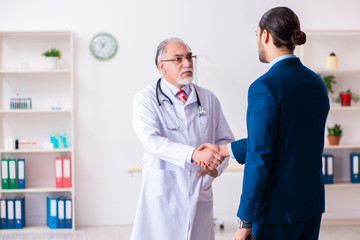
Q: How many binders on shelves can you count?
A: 14